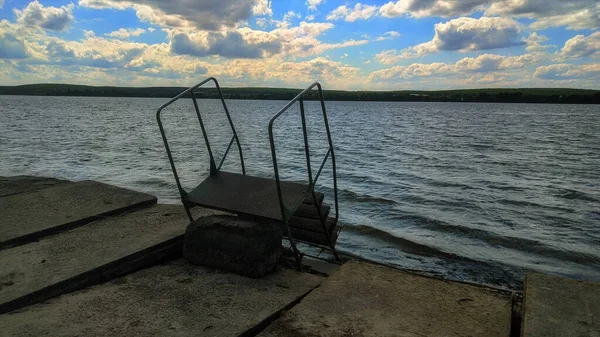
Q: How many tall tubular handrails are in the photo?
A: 2